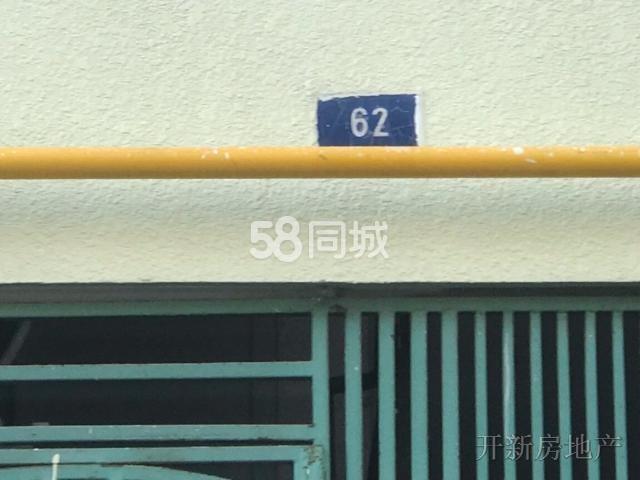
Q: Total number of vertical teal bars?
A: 11